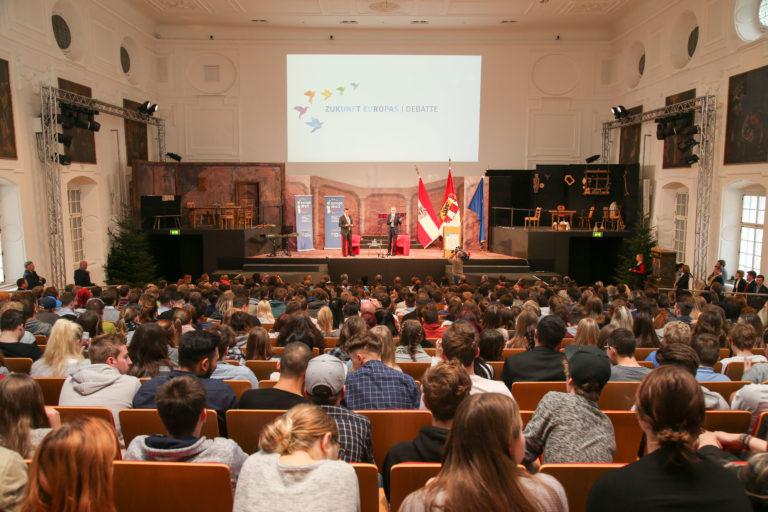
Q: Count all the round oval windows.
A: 5